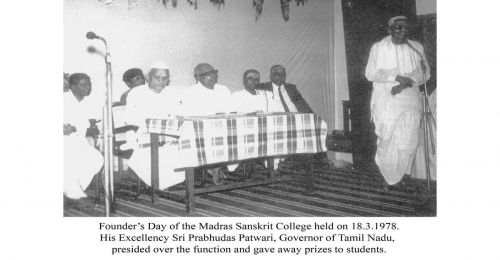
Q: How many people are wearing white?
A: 5